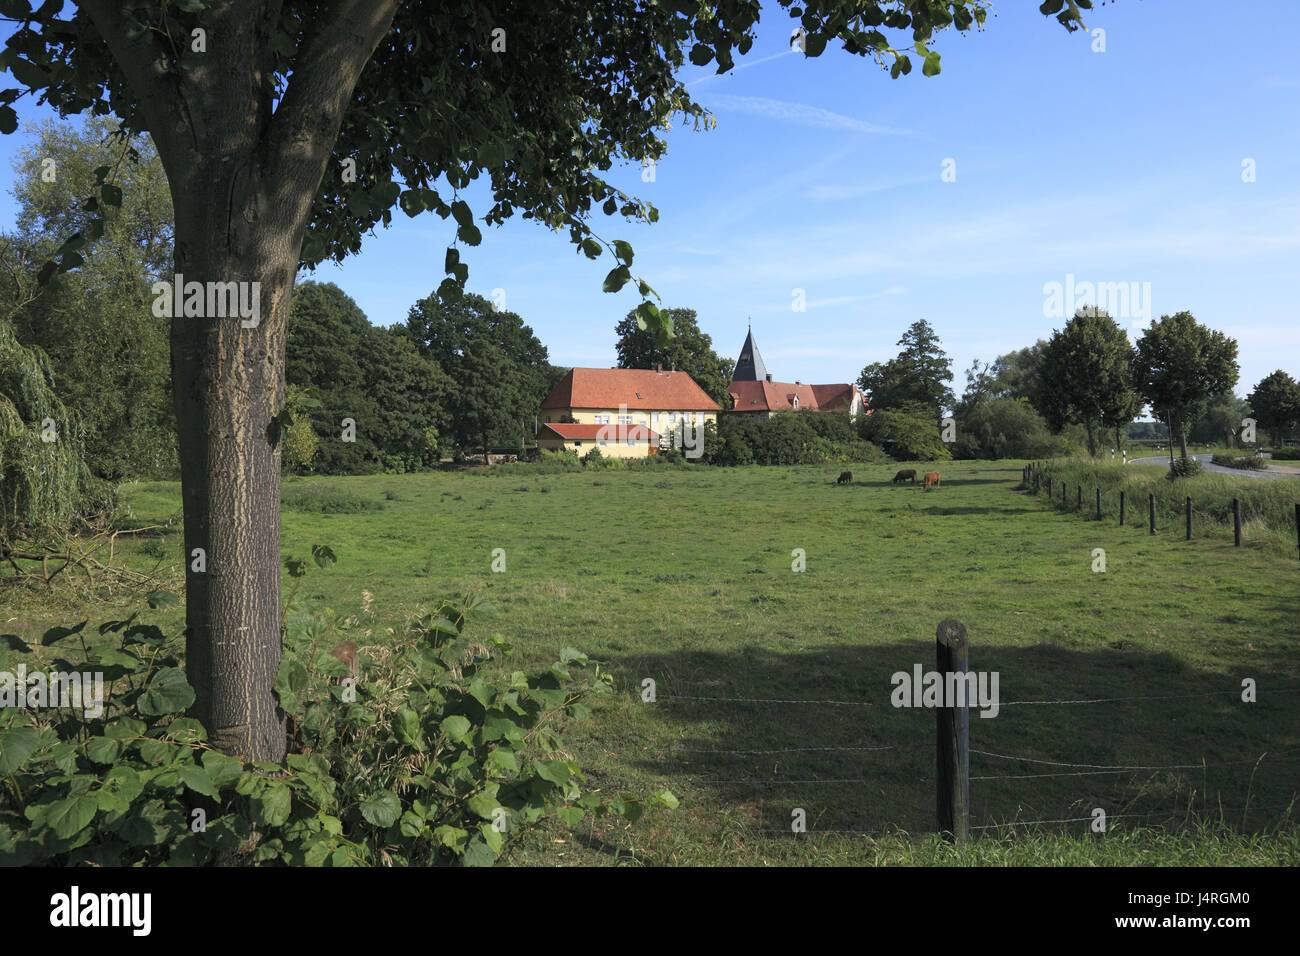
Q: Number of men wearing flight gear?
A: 0